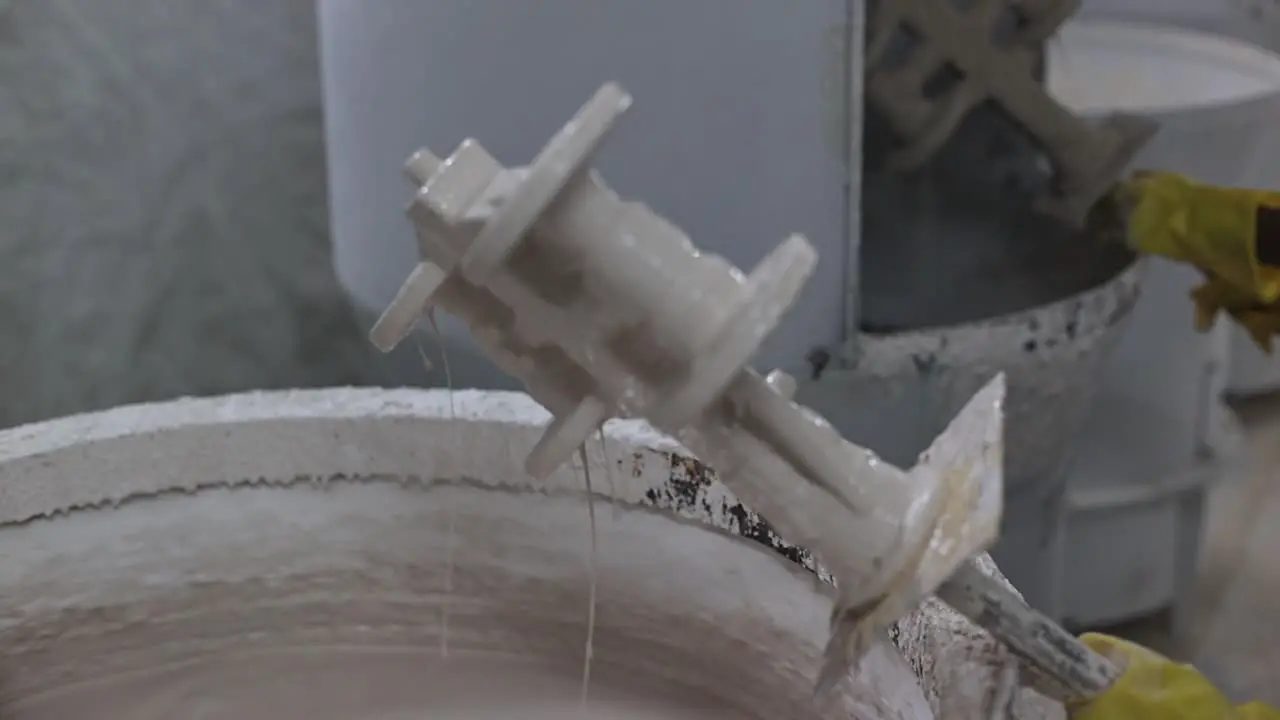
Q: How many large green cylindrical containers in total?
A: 0